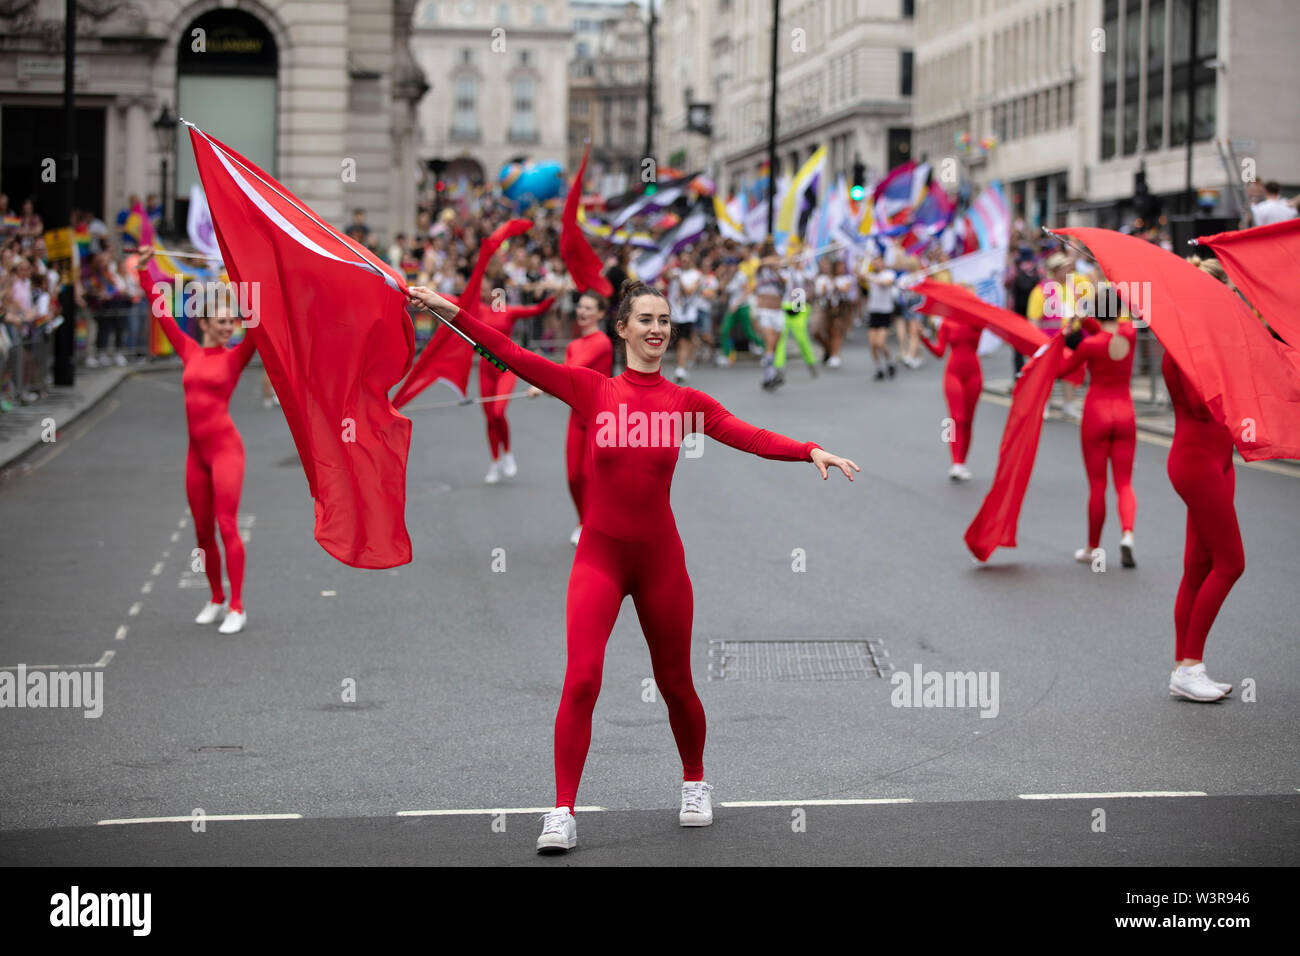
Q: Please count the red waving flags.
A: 7